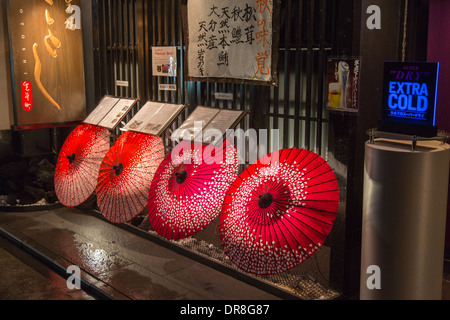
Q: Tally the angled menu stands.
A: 3